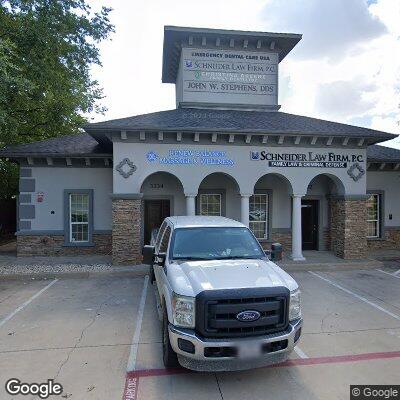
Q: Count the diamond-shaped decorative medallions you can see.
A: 2